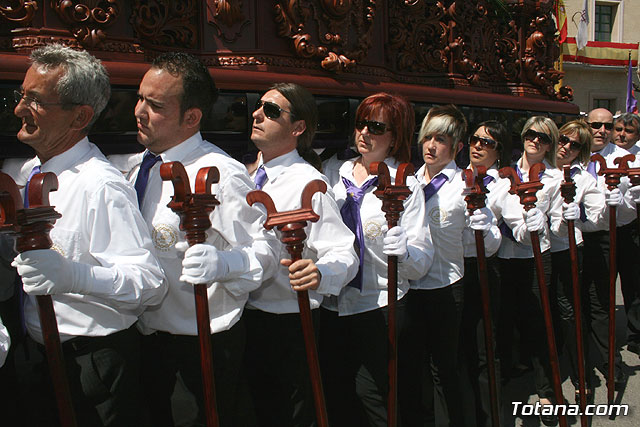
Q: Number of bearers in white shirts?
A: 10